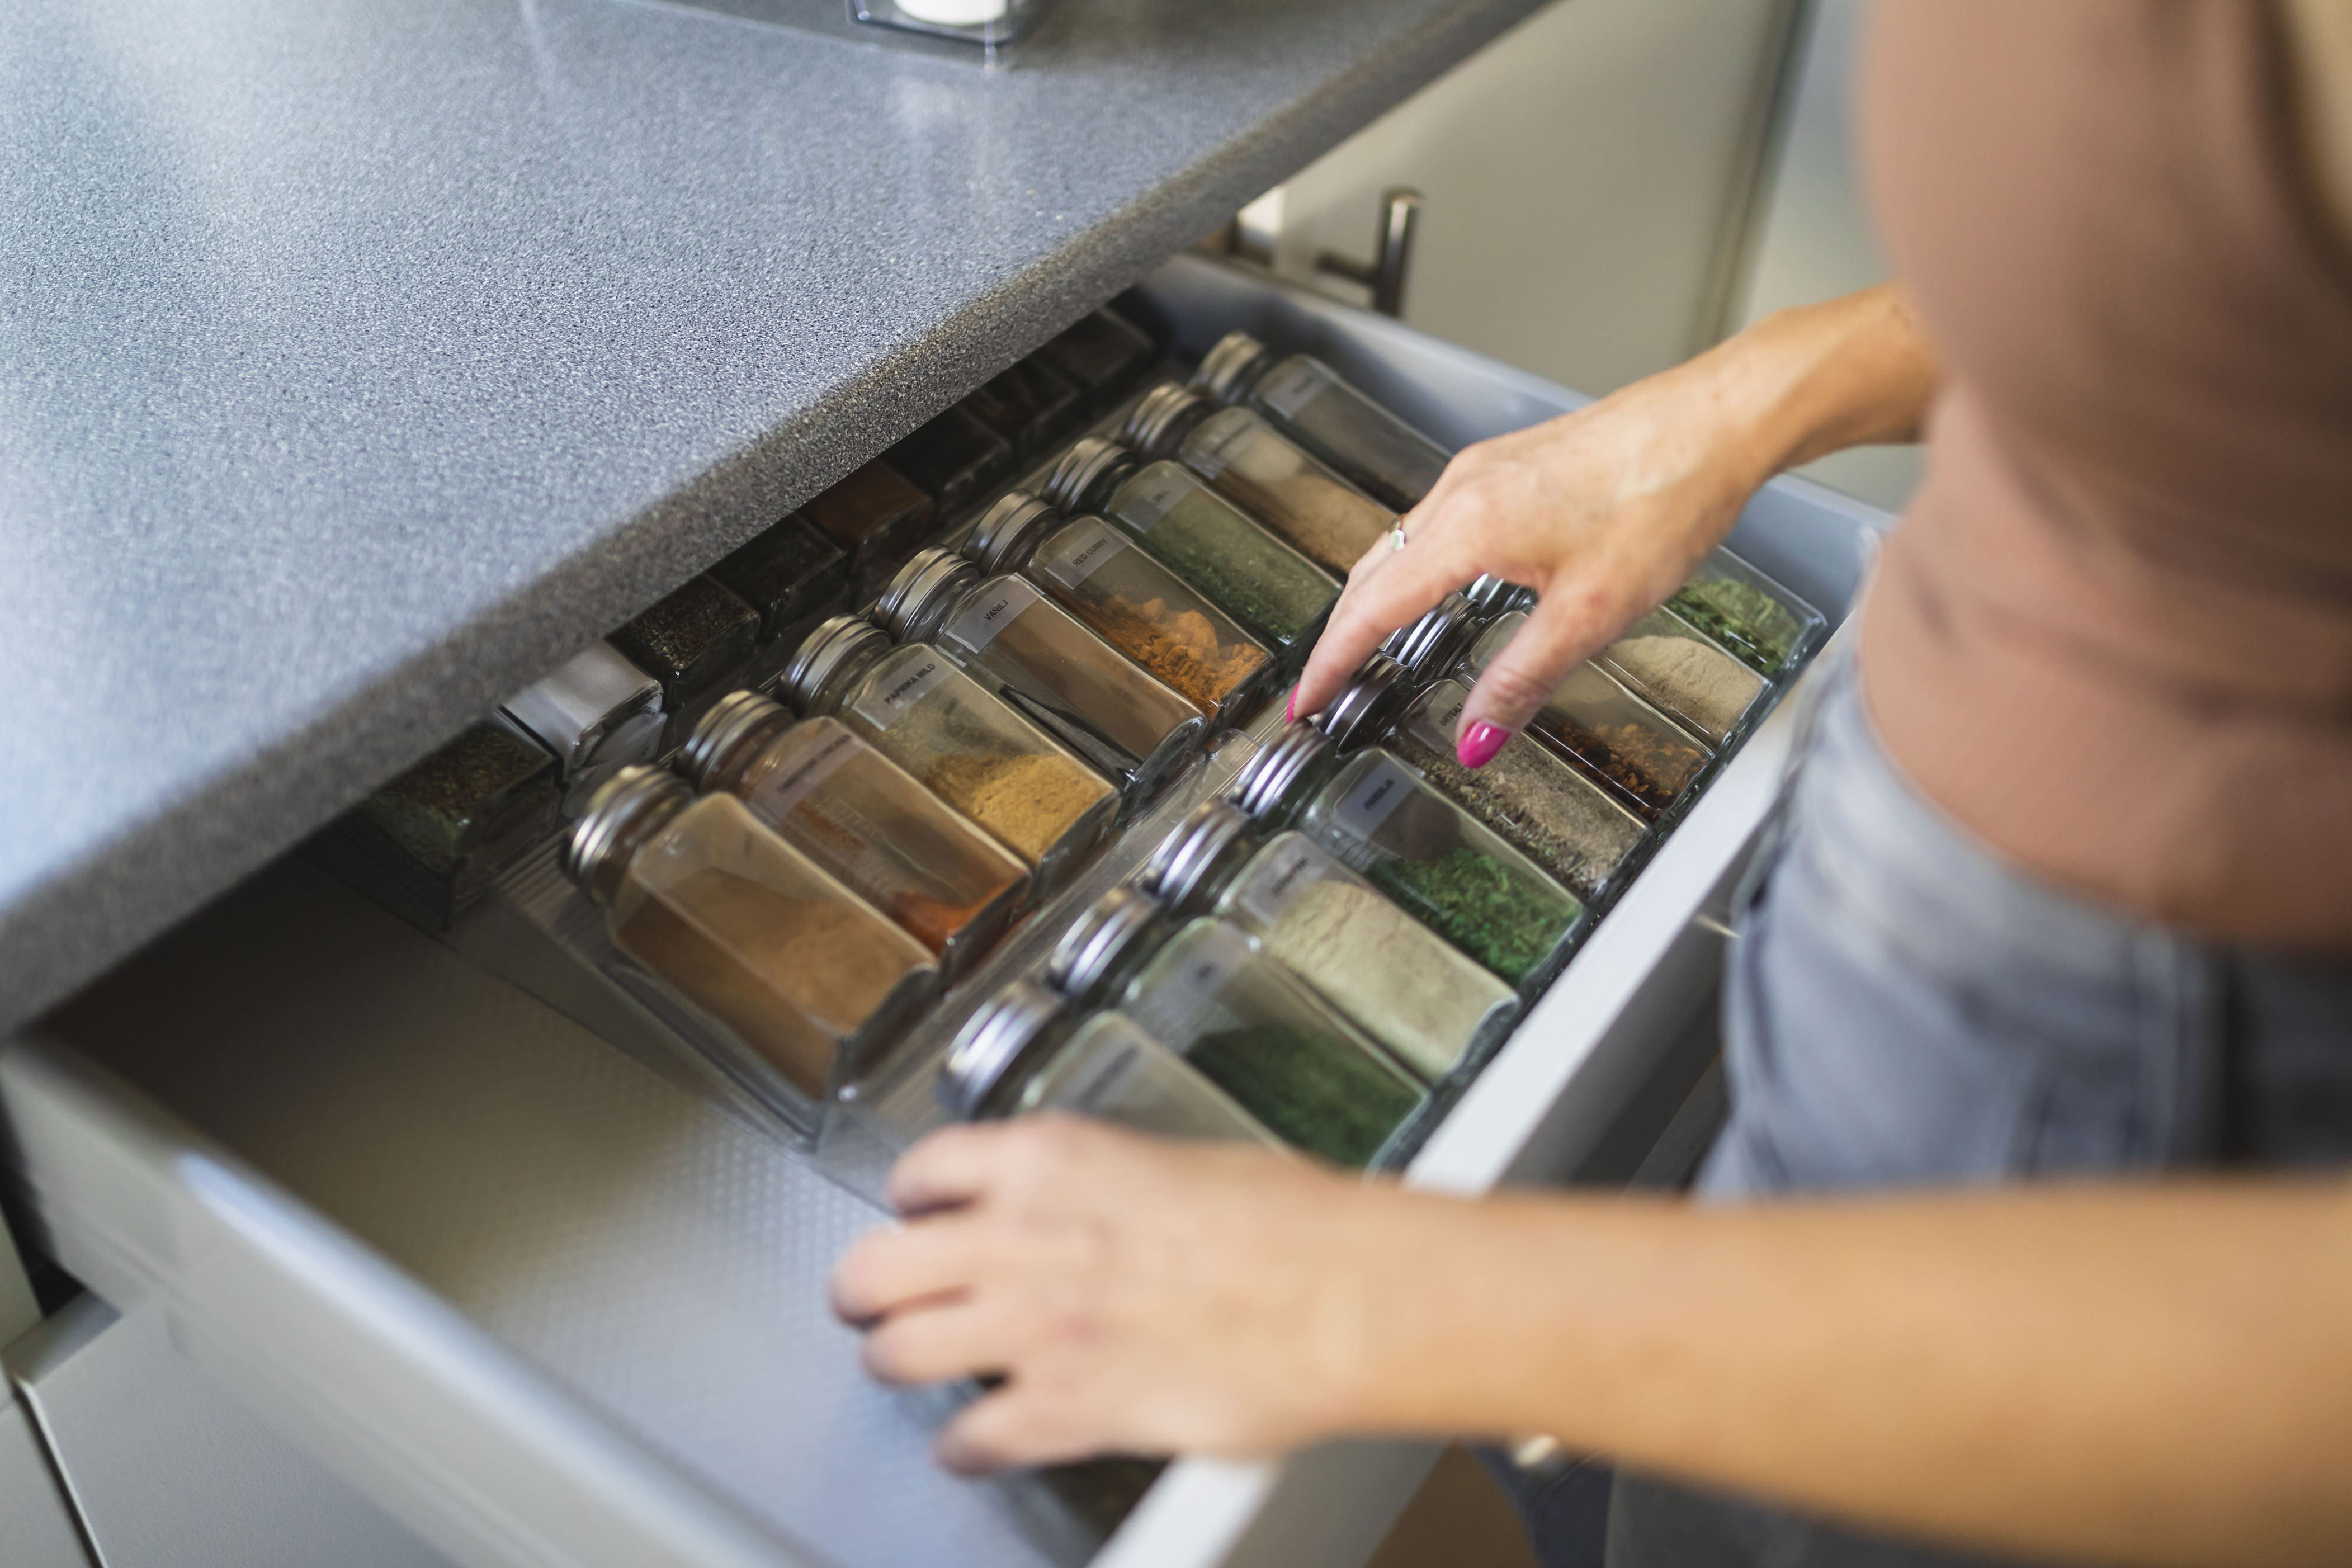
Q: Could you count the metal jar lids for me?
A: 15